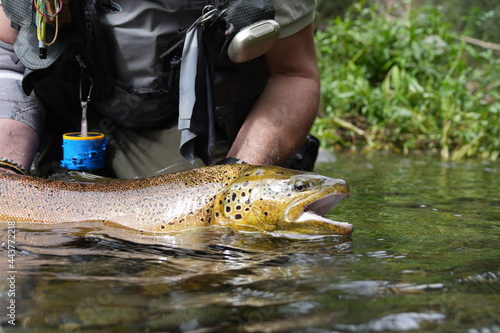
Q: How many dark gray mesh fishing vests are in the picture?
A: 1